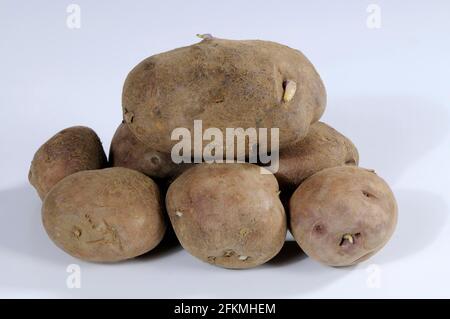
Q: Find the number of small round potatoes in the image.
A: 6